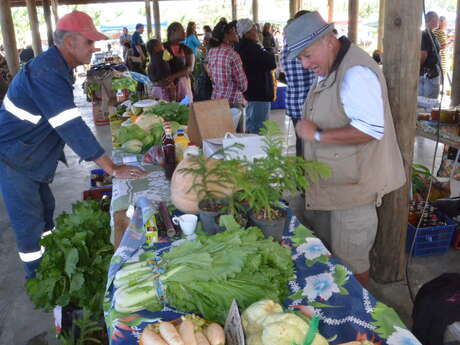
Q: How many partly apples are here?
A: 0